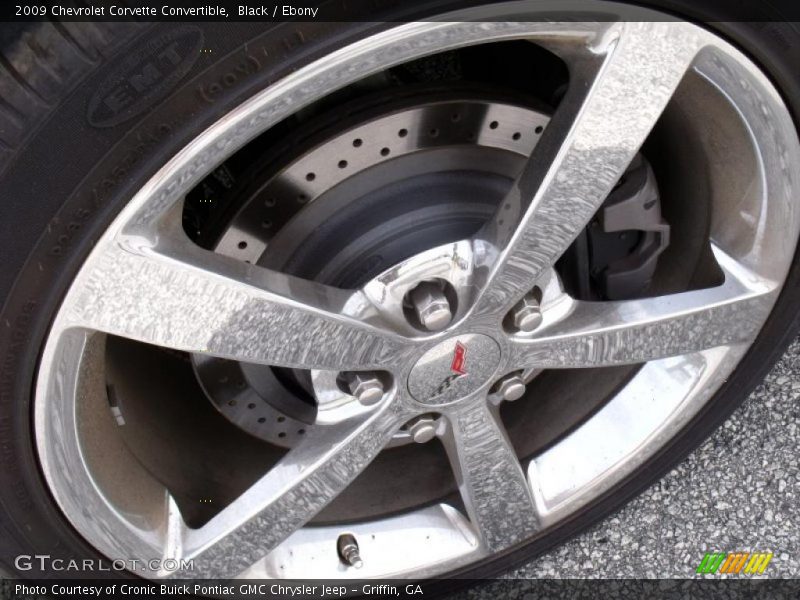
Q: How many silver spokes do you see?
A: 5